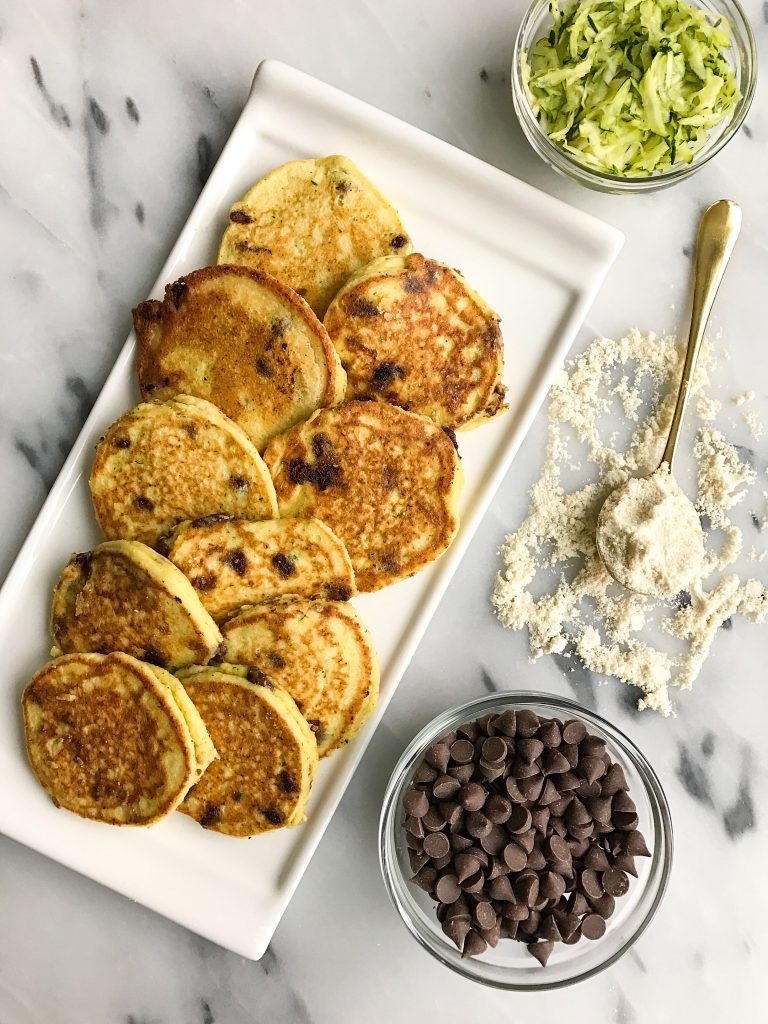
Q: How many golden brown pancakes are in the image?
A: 10